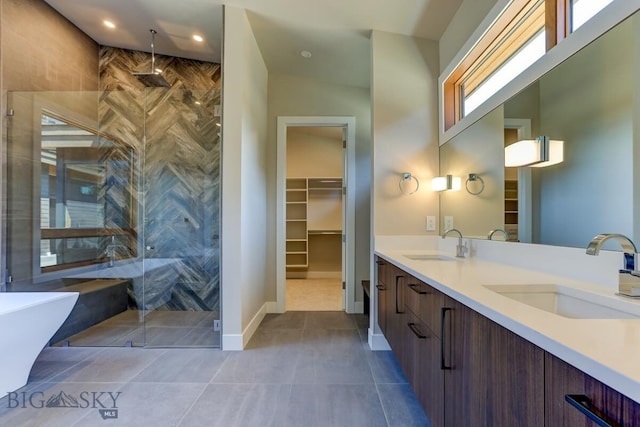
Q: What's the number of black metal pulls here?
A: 7